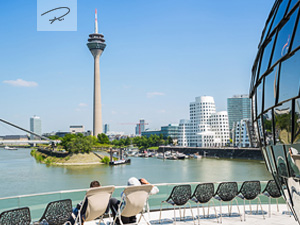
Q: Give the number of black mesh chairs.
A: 7